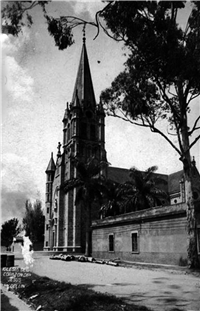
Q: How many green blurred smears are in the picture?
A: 0